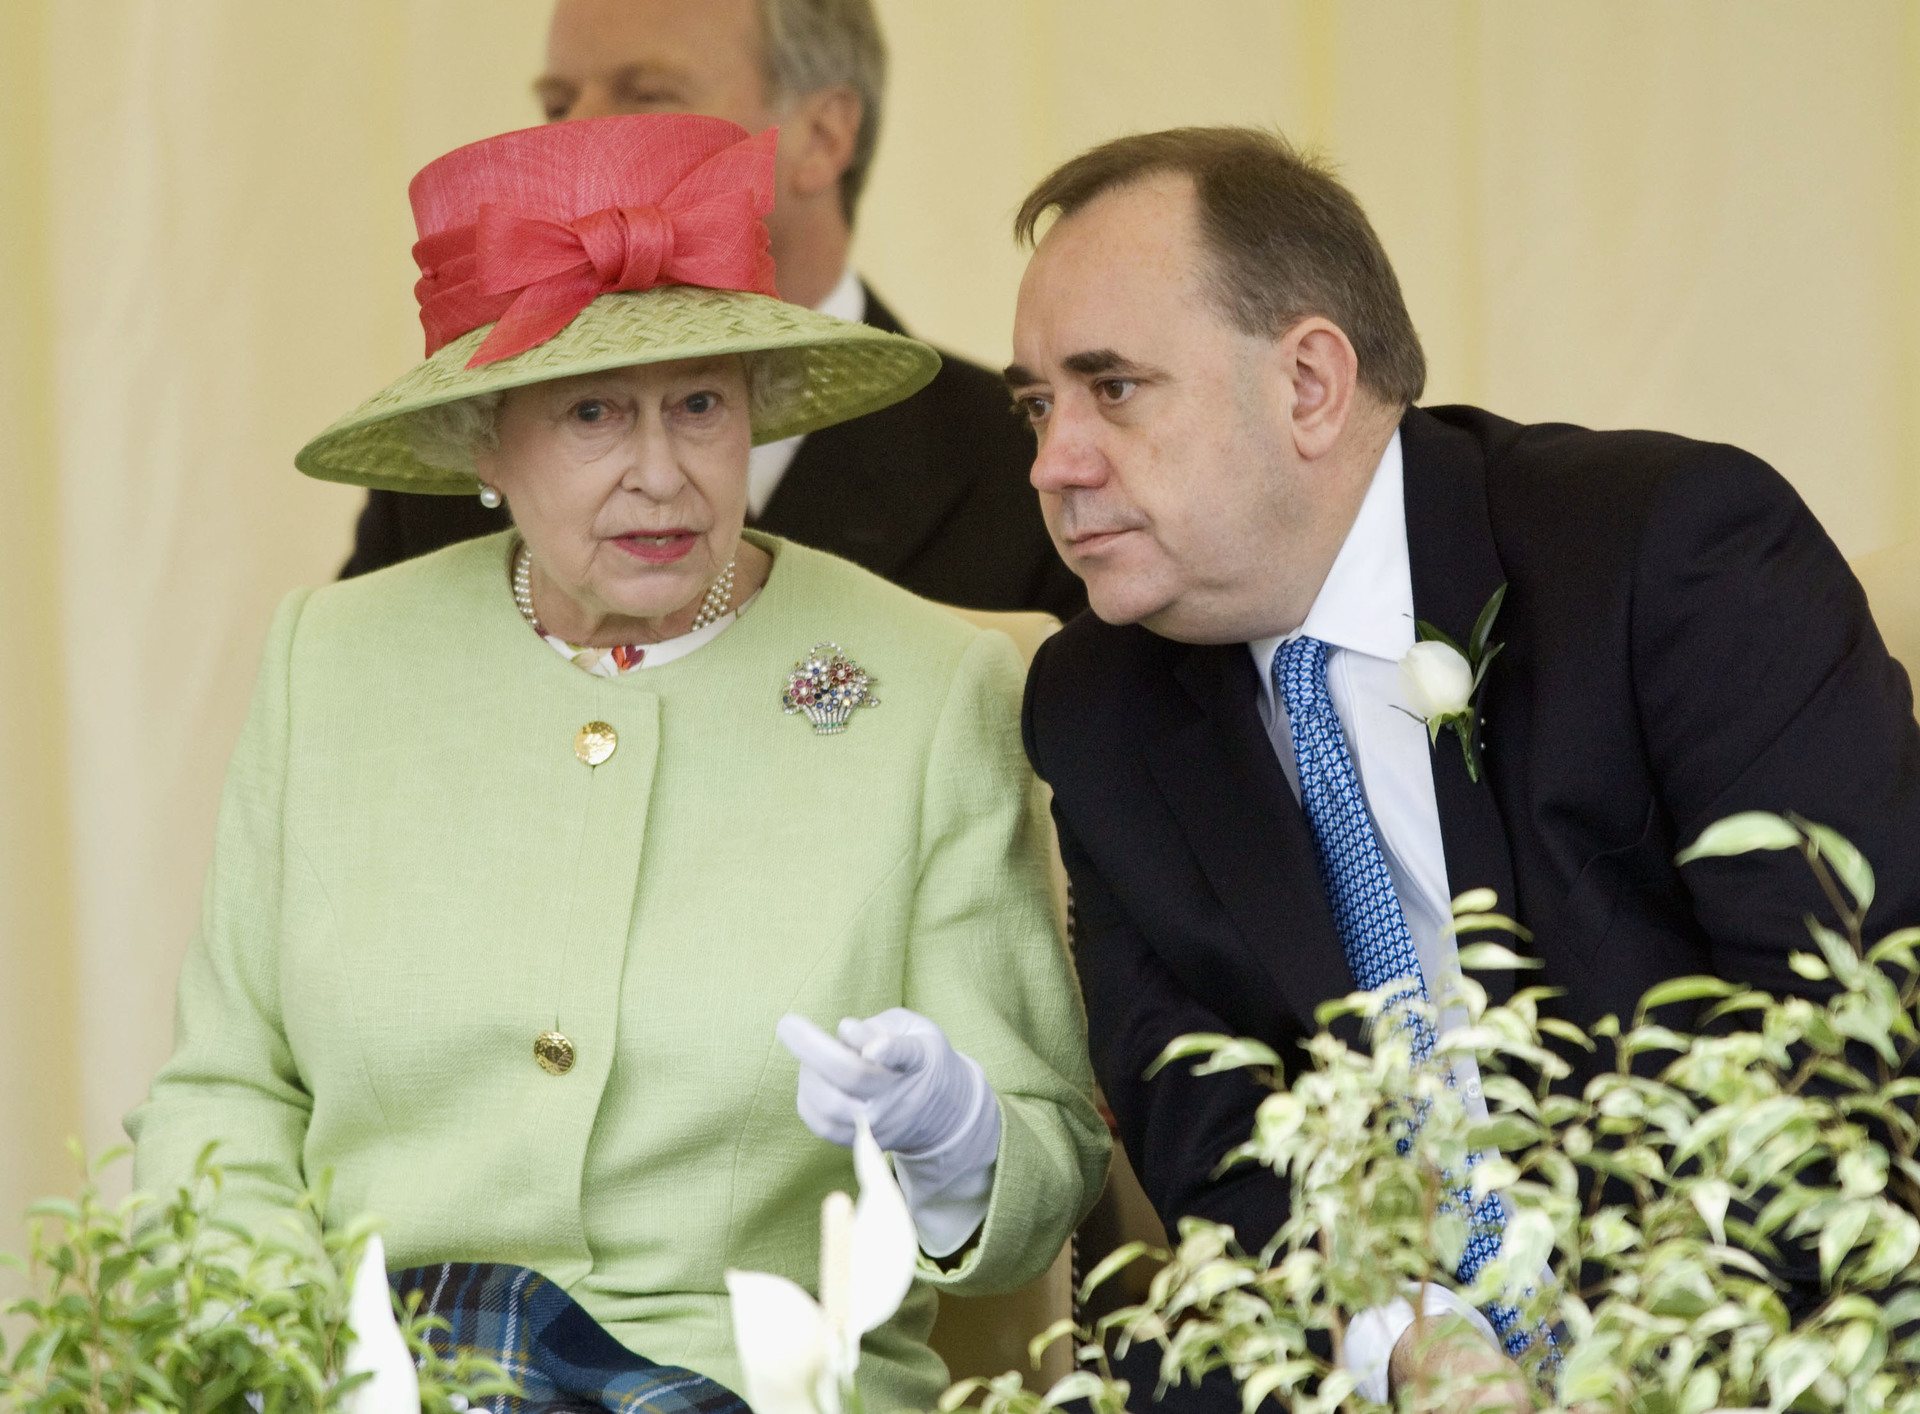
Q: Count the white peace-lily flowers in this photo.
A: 3